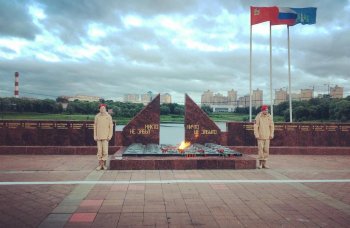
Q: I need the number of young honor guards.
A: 2